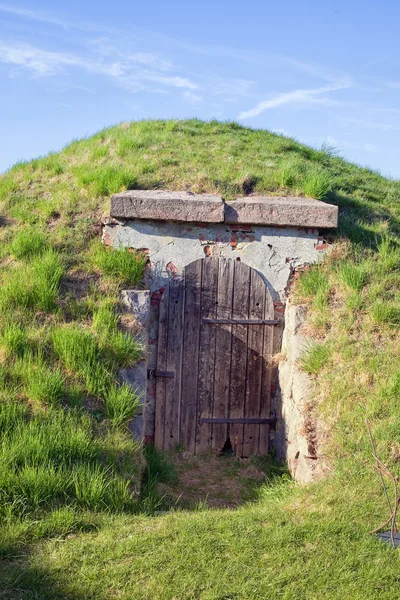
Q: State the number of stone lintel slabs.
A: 2